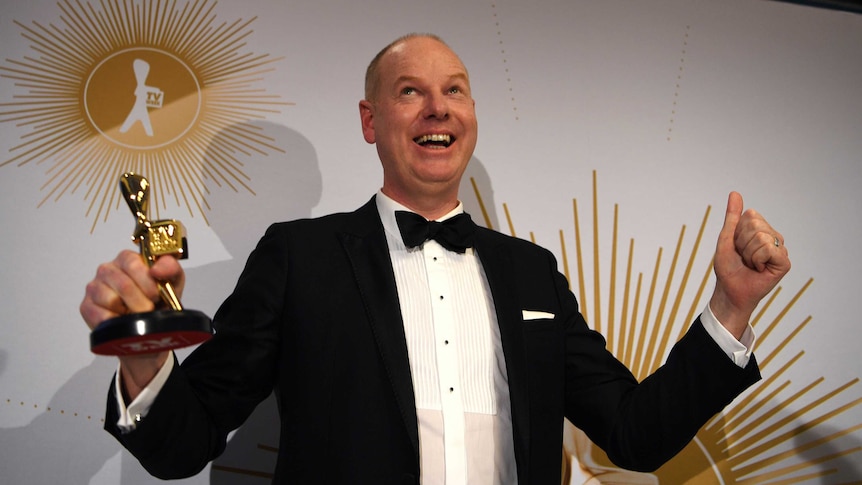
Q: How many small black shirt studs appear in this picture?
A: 4